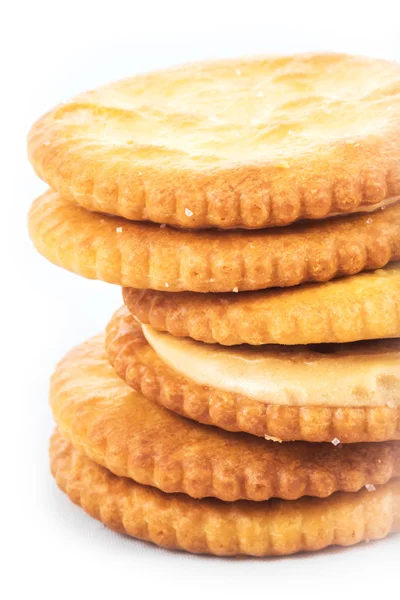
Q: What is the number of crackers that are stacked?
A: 6